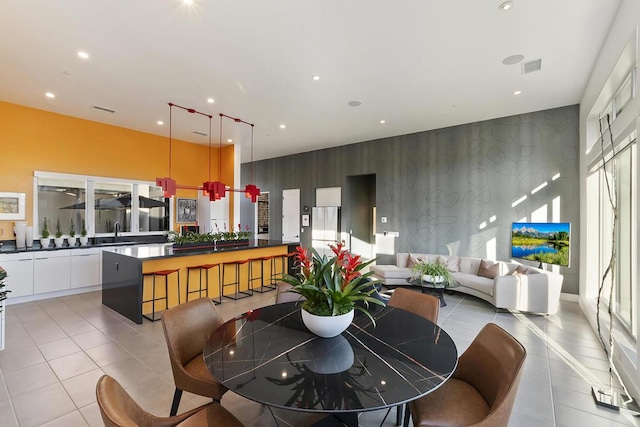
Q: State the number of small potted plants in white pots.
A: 4